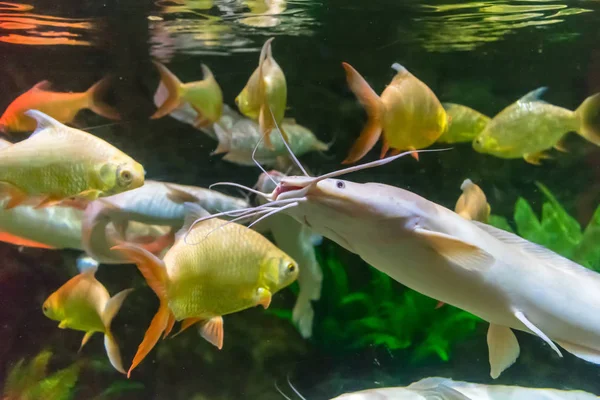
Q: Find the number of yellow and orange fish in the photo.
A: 10